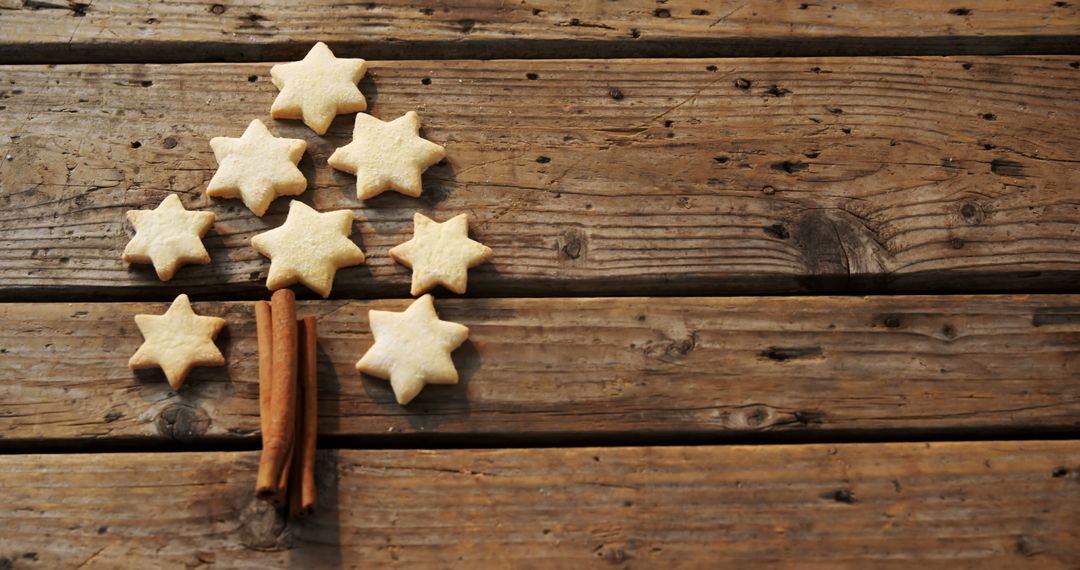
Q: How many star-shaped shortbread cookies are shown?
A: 8